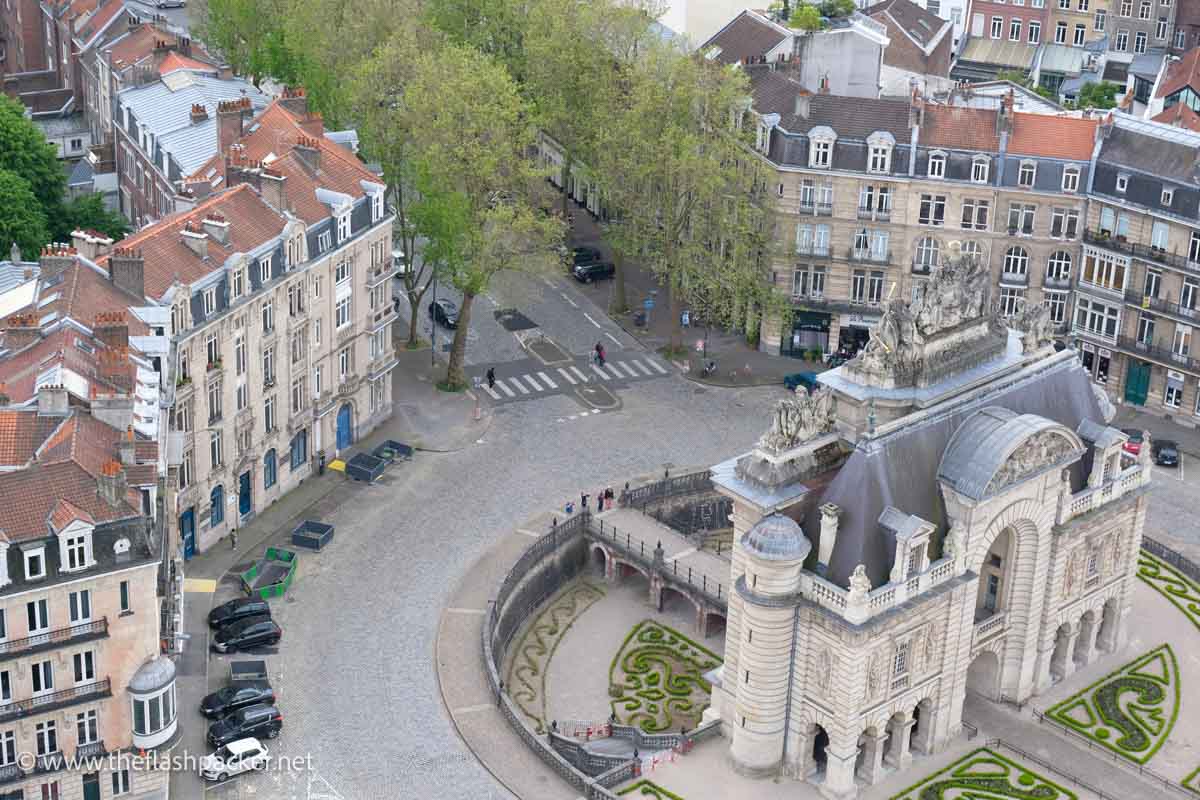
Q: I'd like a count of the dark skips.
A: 4